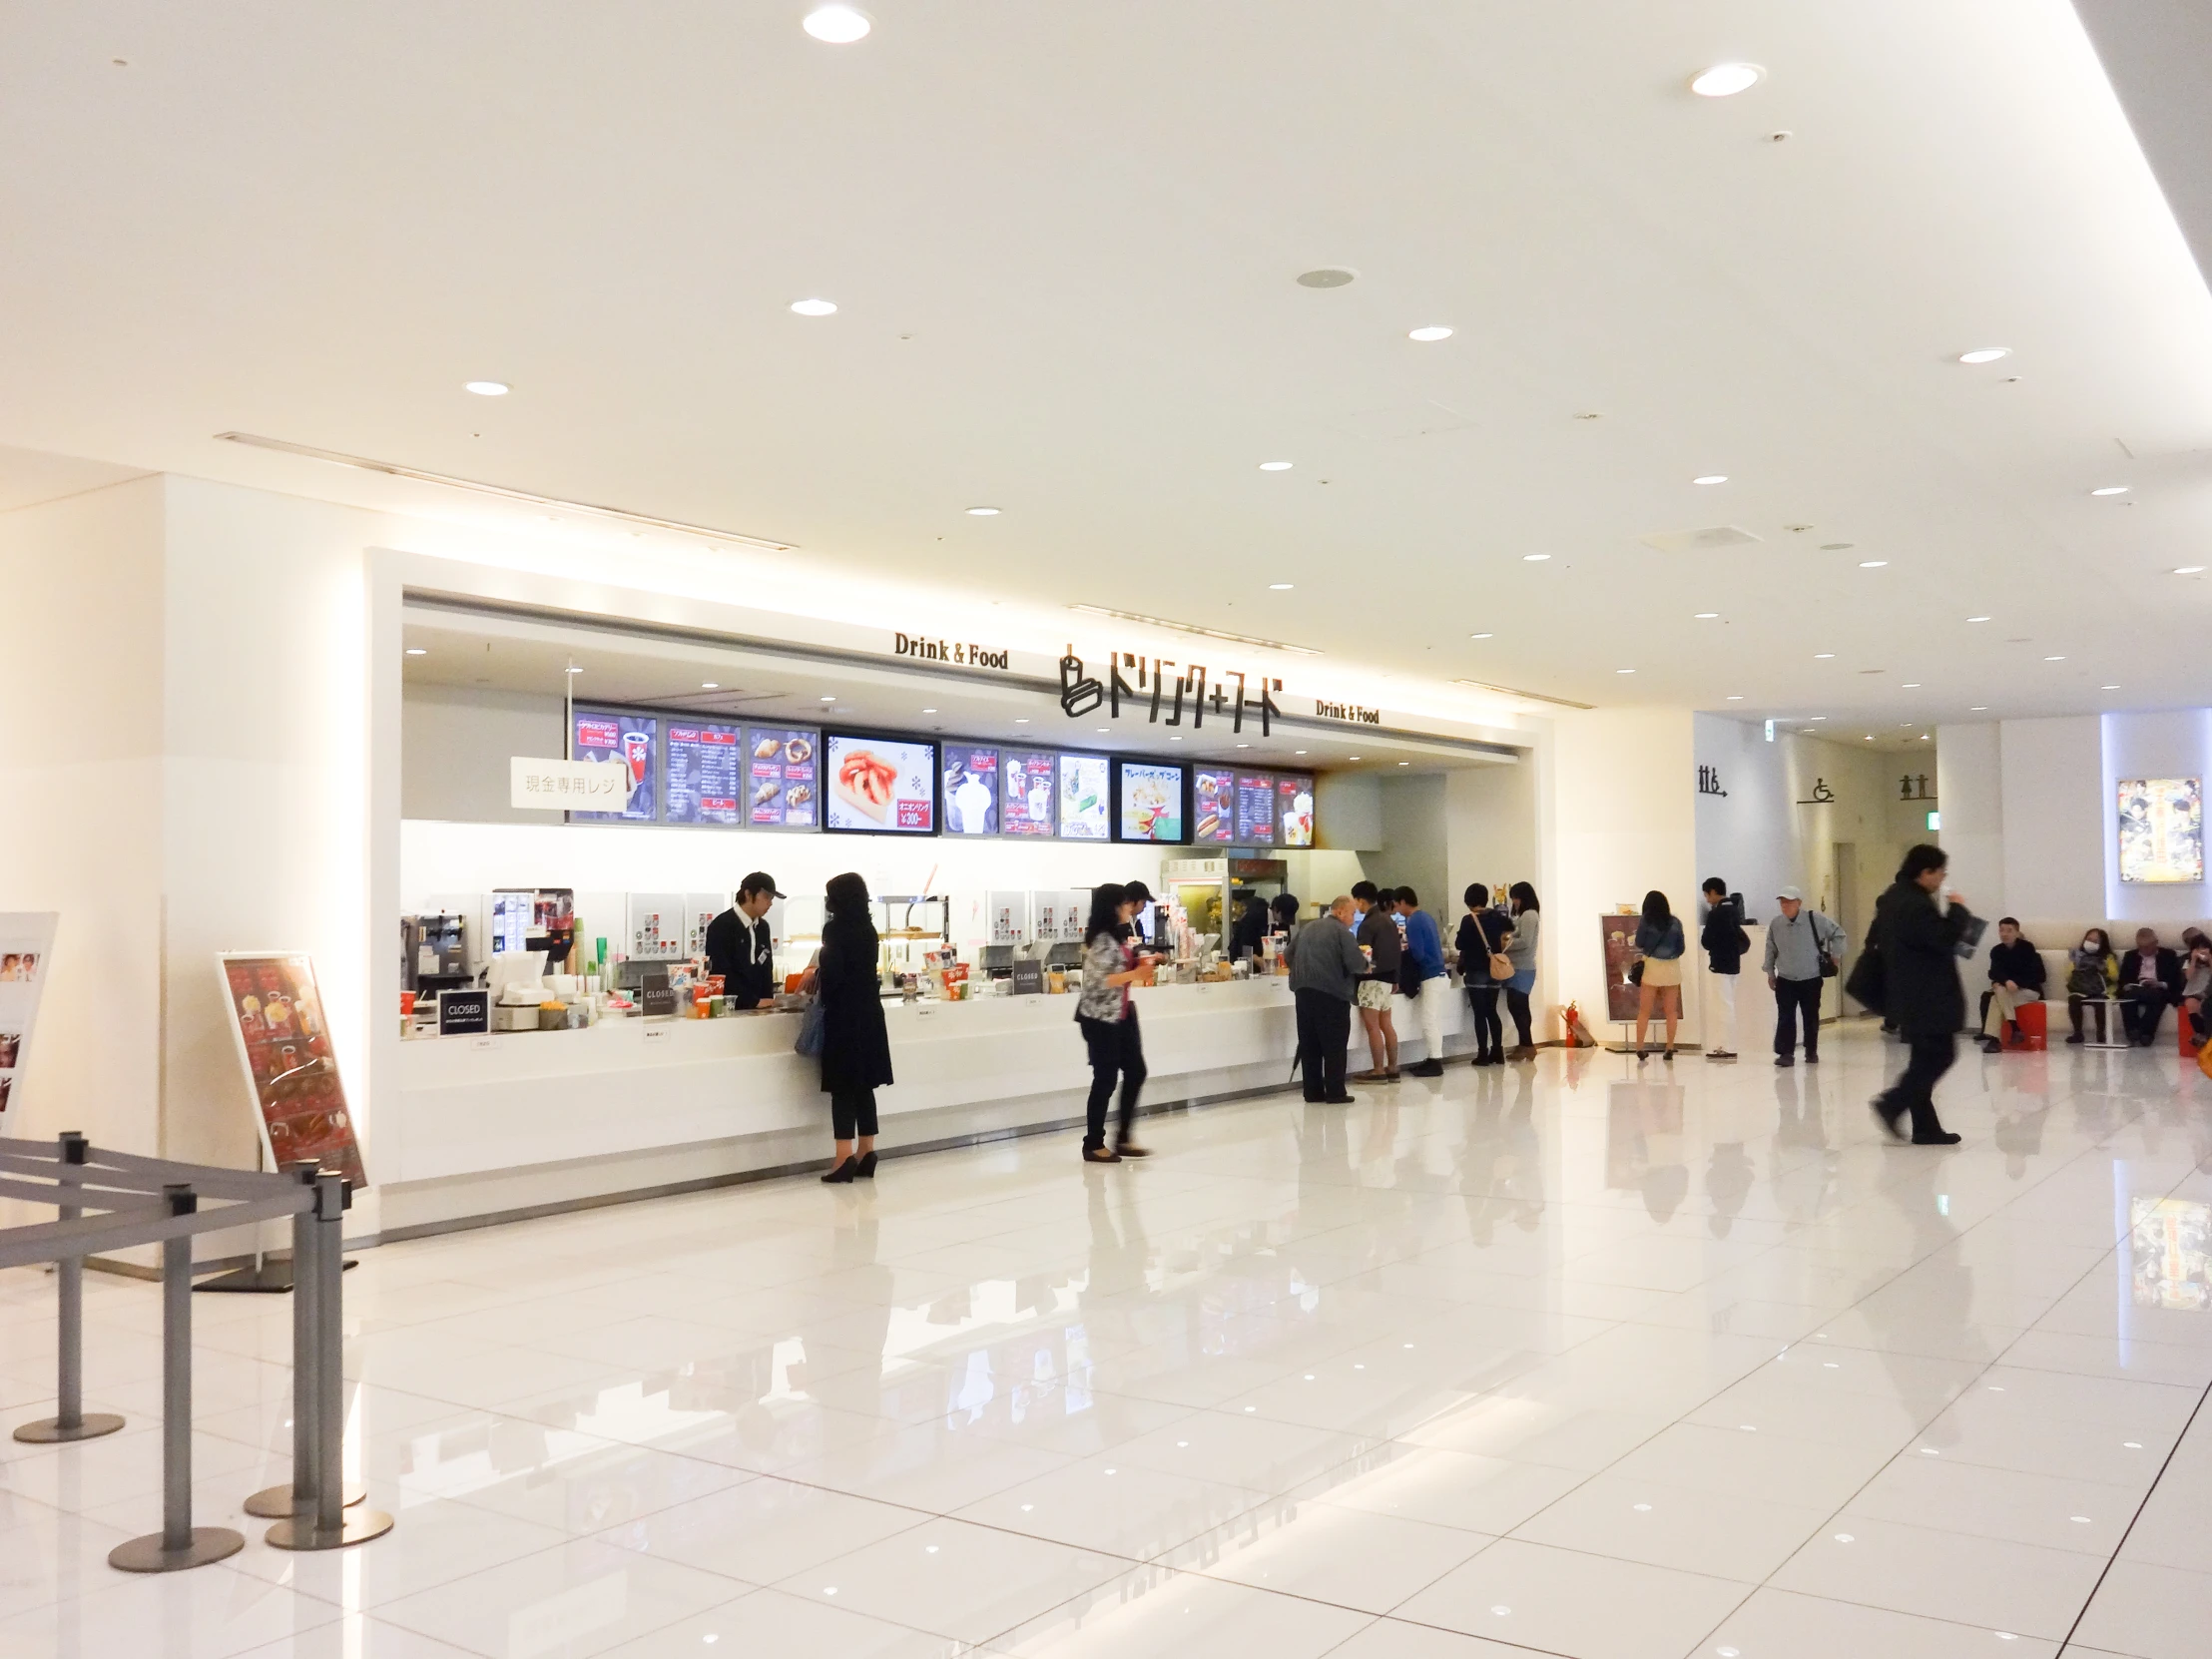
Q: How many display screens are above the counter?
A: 11